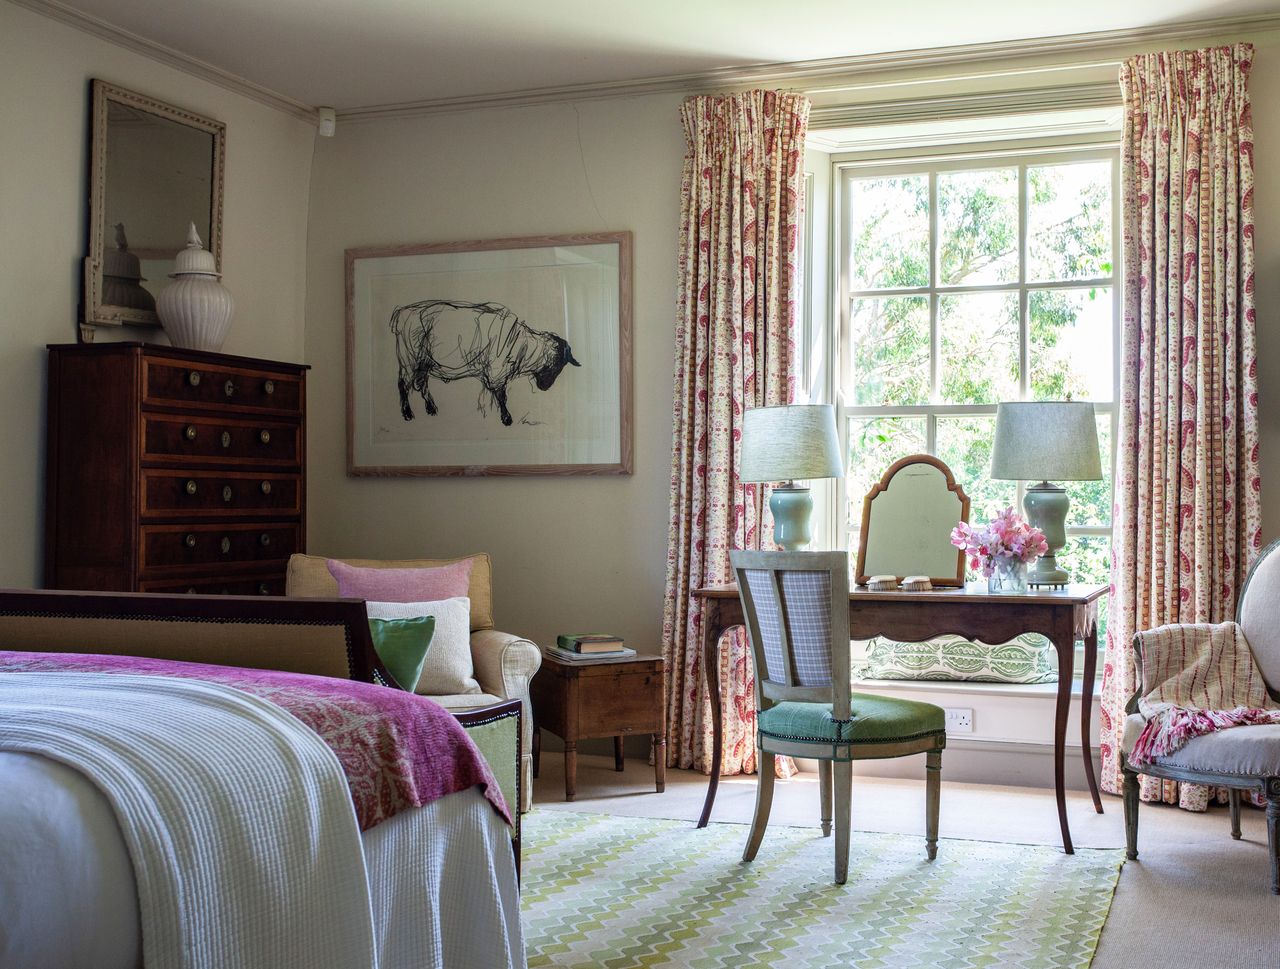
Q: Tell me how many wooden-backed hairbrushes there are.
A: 2